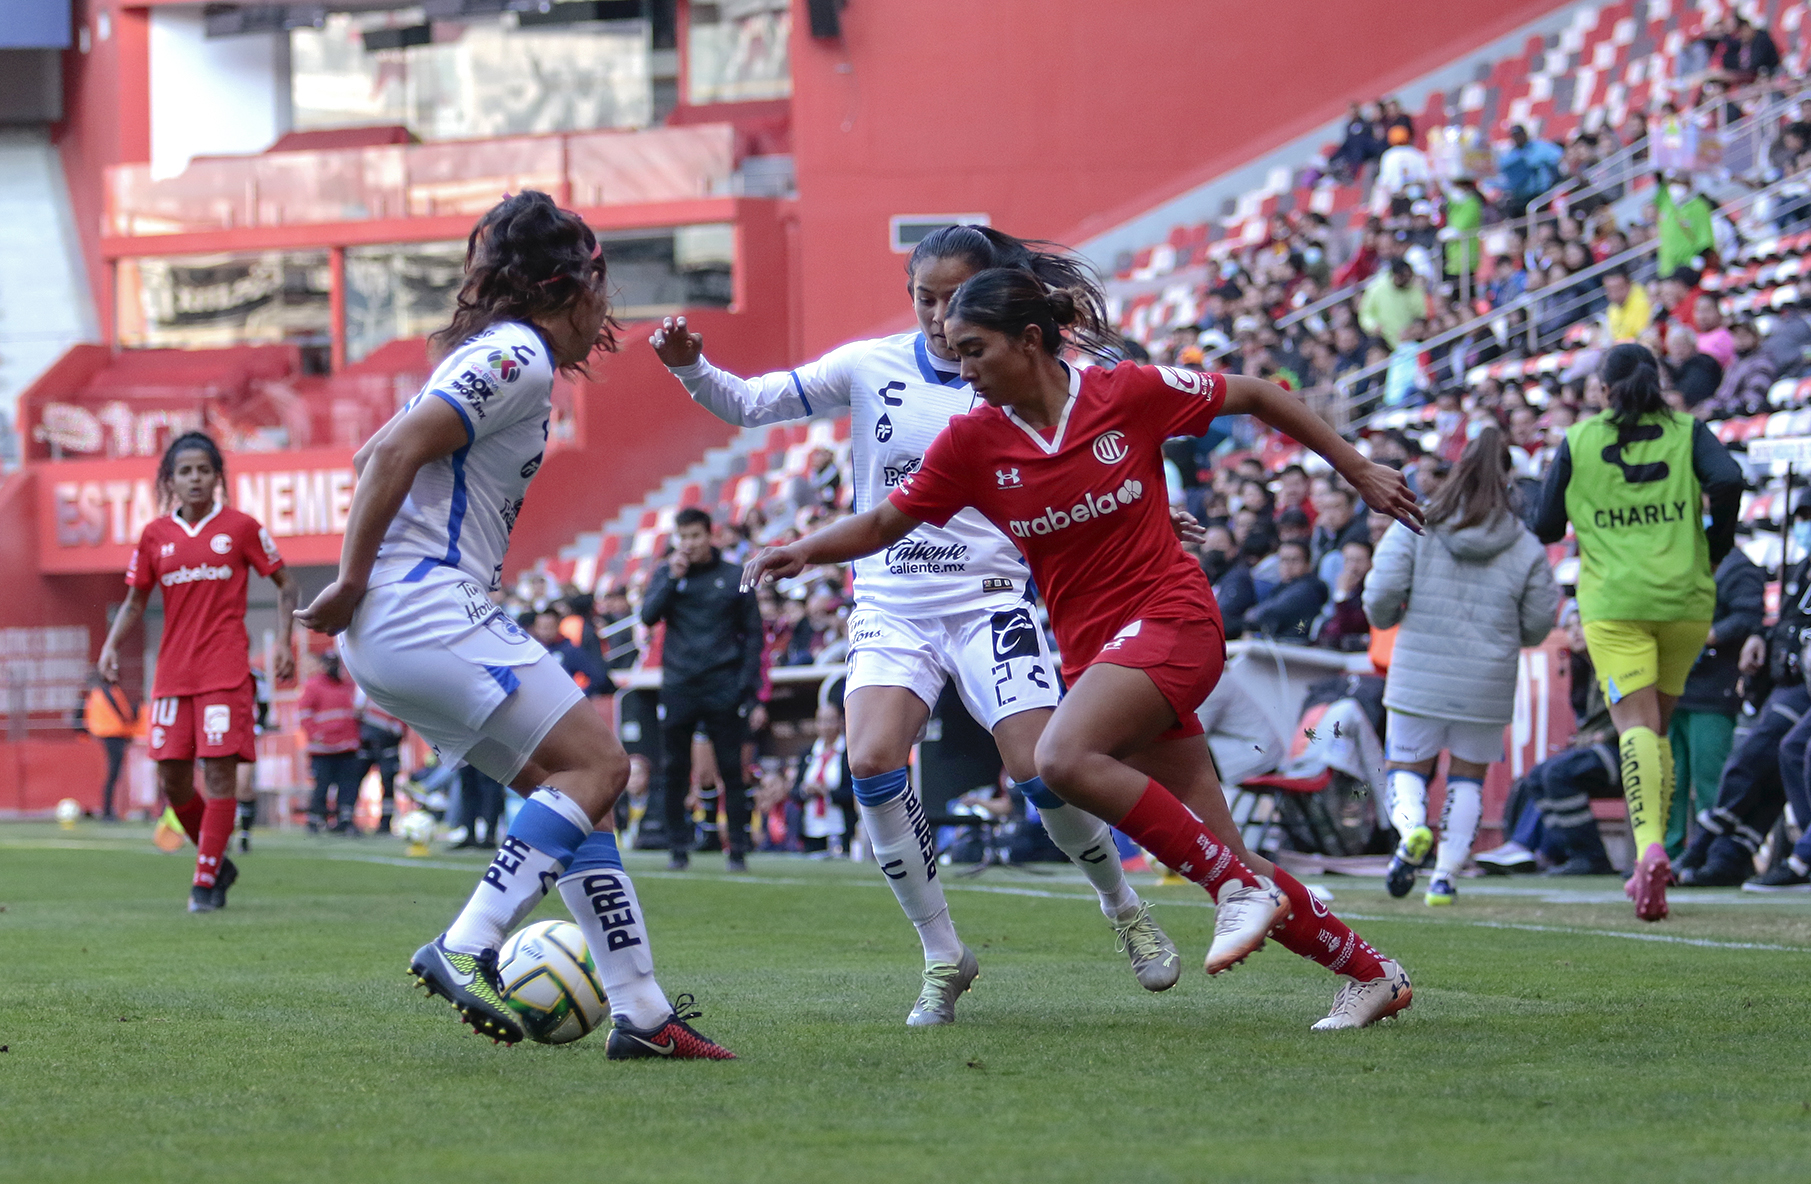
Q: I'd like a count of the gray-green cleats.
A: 2